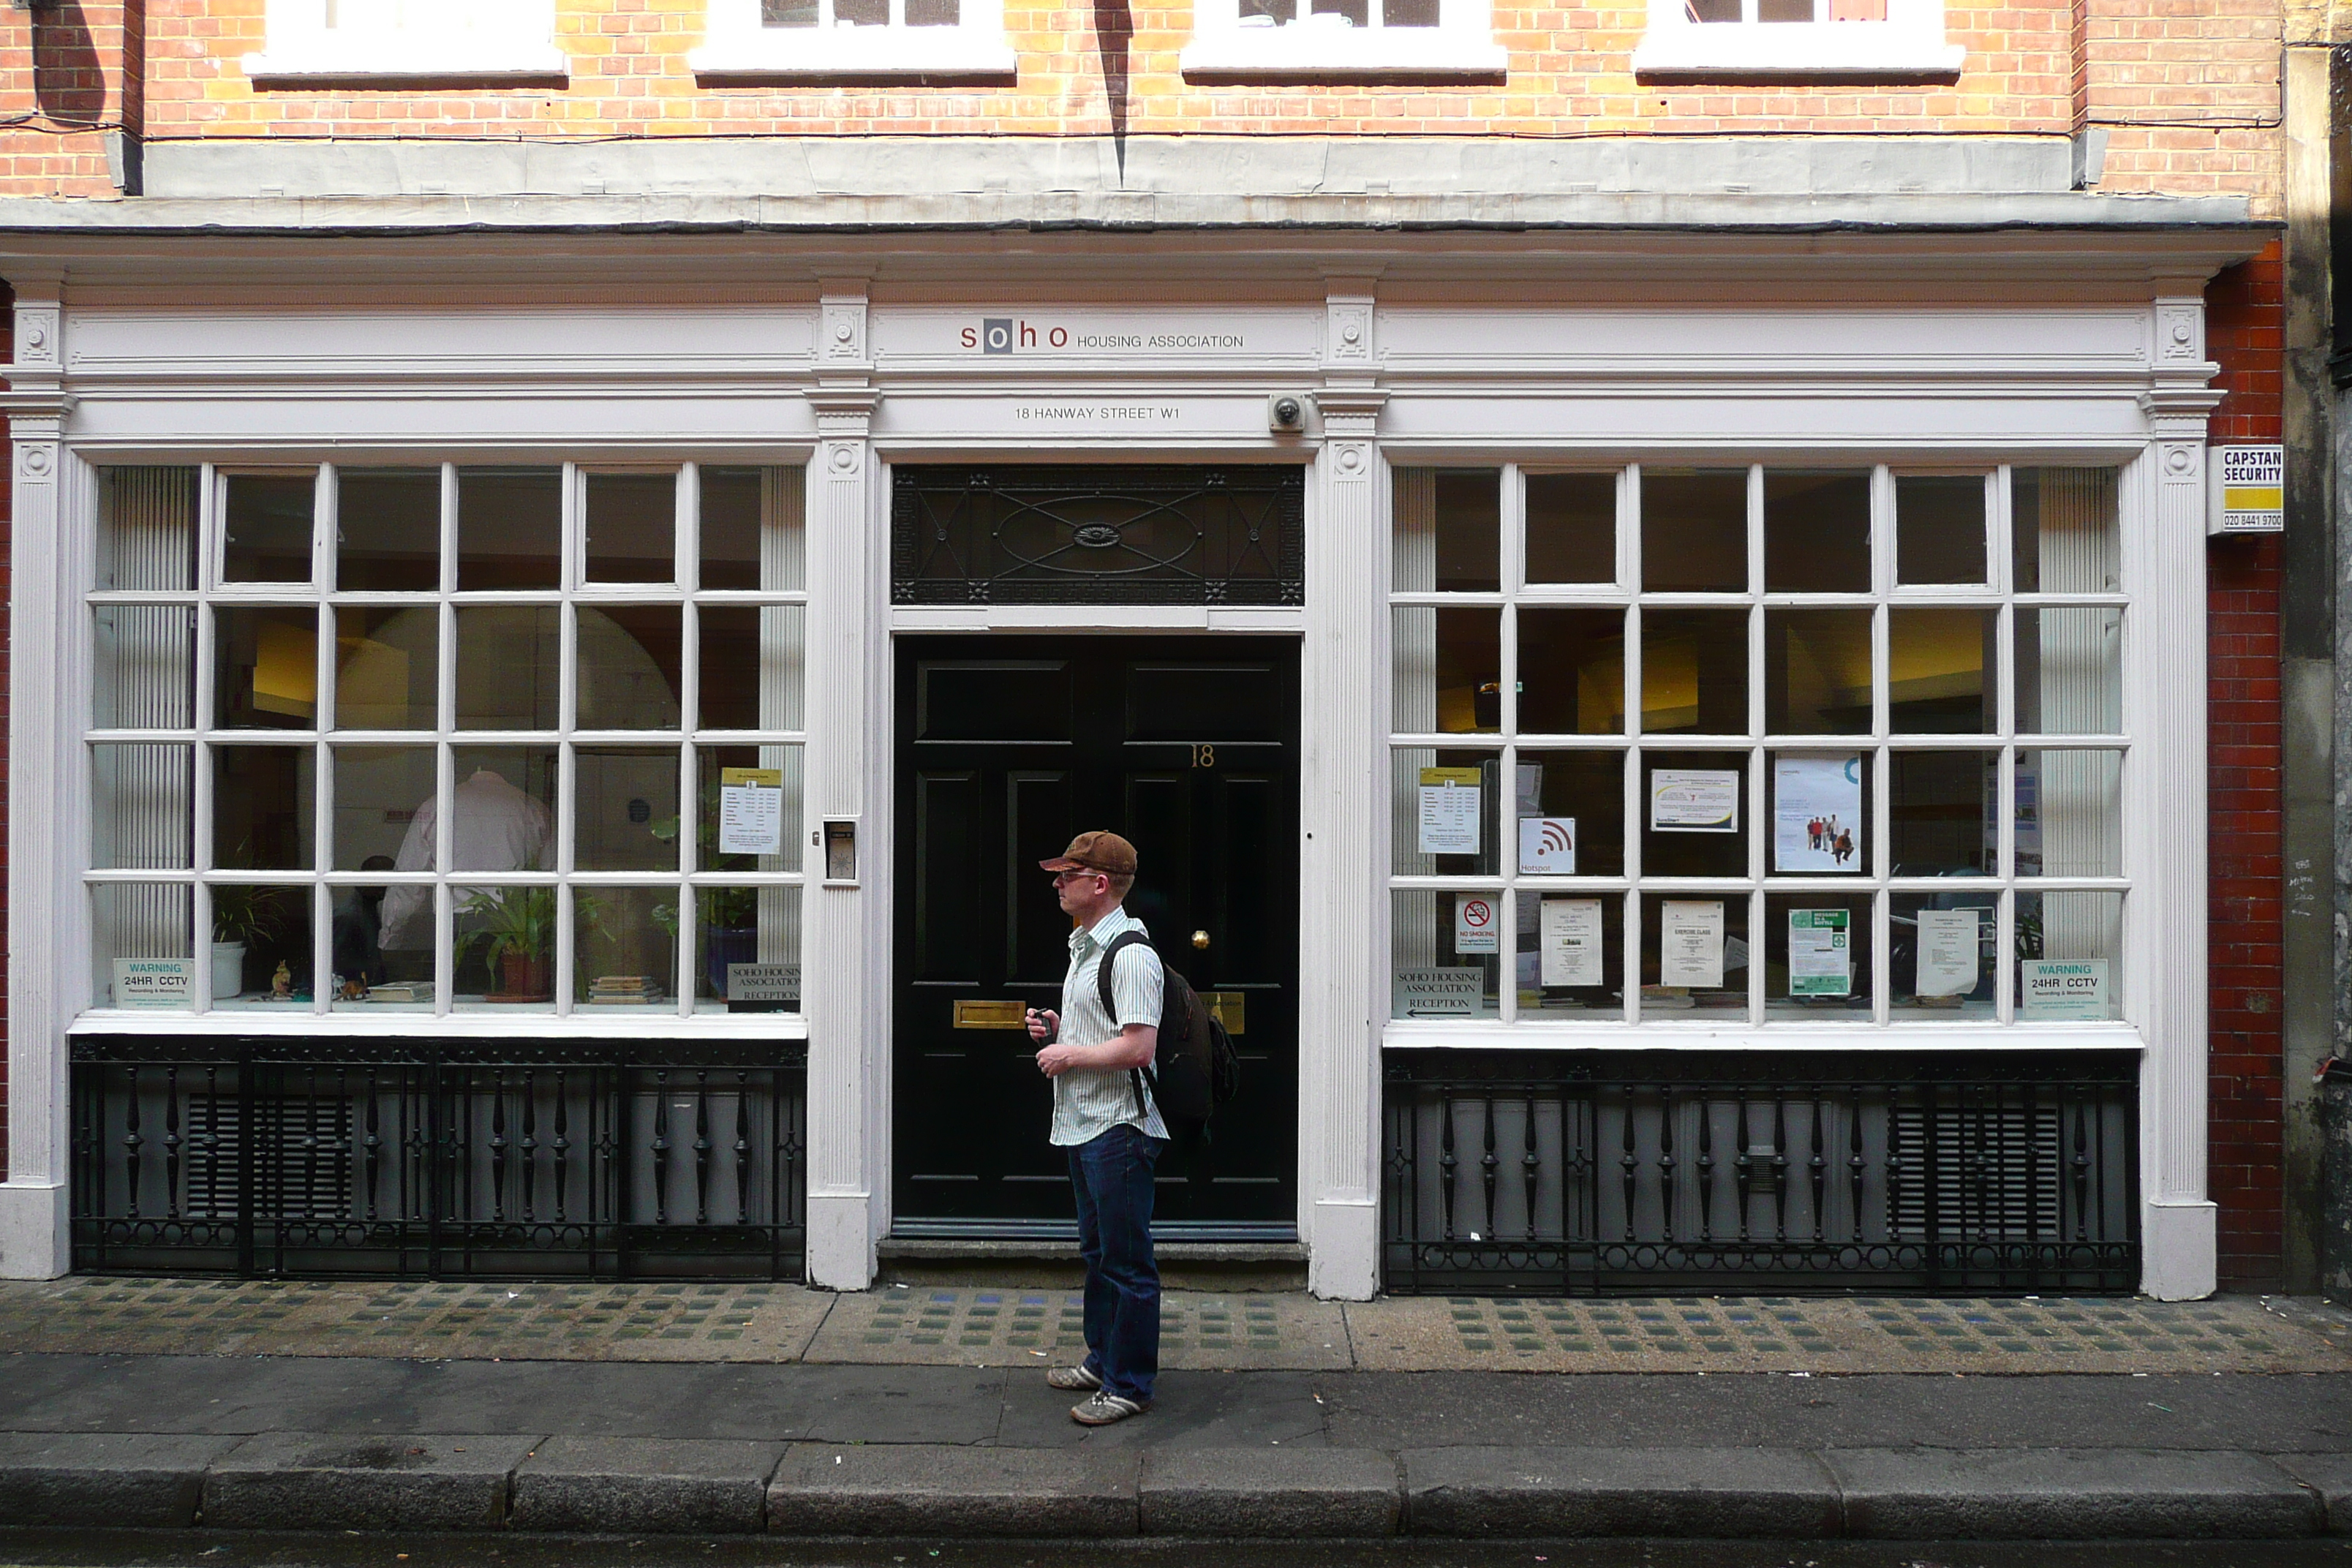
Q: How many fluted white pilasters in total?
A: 4